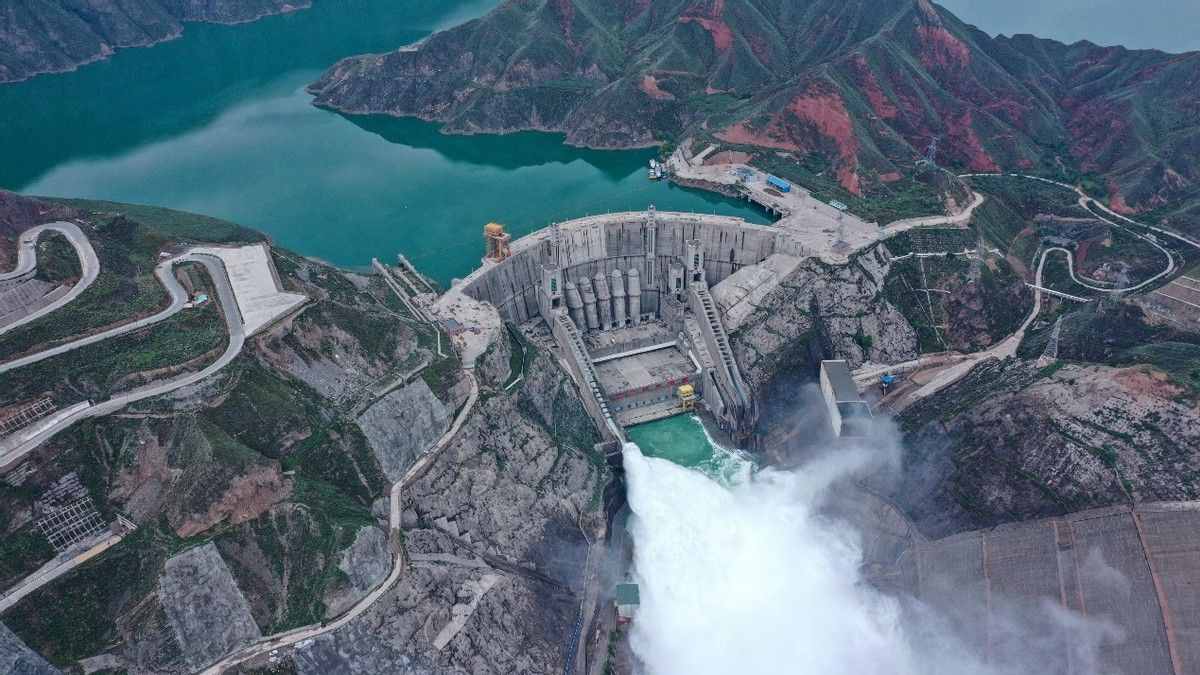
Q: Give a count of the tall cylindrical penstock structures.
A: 5